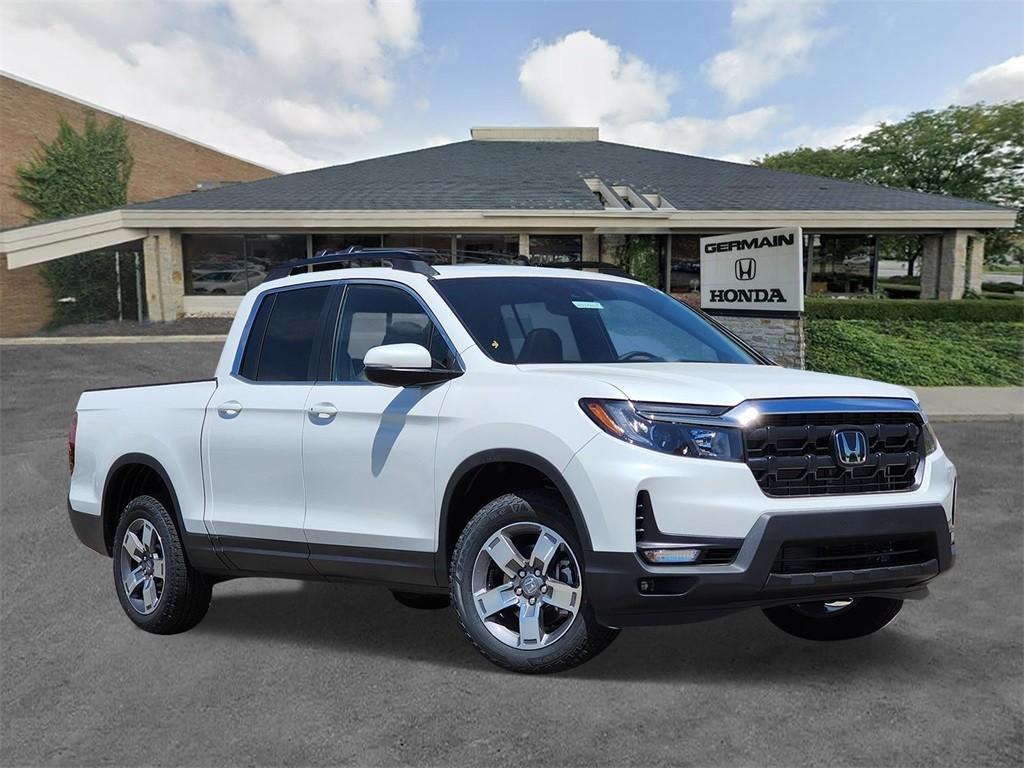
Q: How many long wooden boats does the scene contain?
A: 0